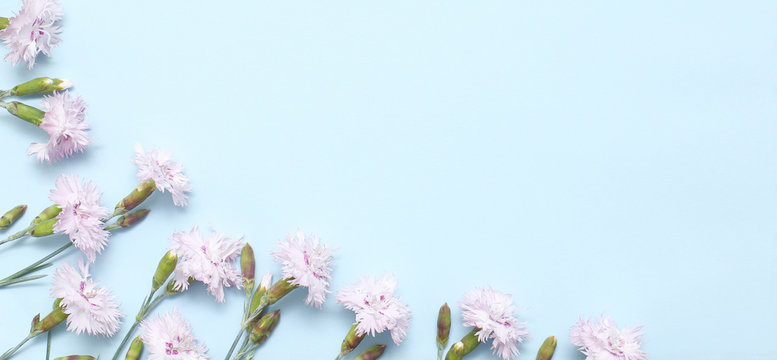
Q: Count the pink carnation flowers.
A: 11